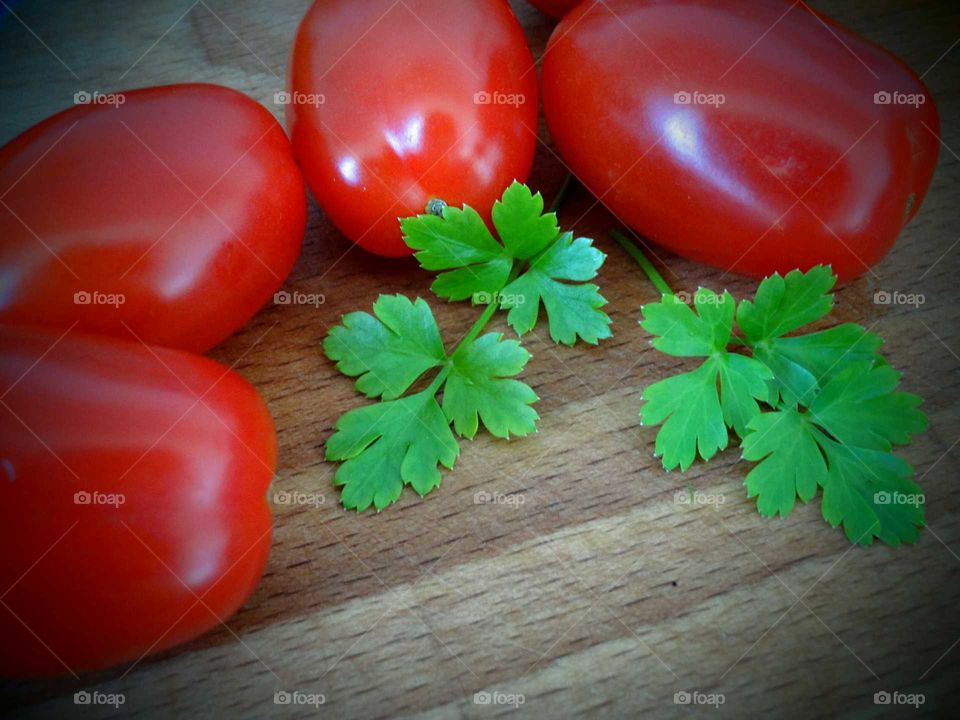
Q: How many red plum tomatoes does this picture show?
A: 5